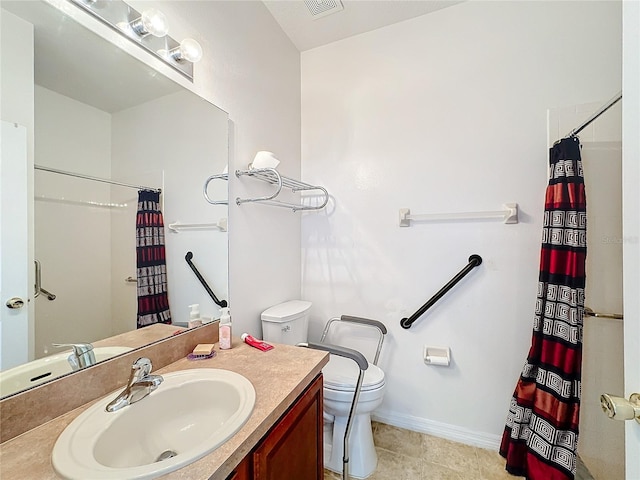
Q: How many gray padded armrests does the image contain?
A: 2